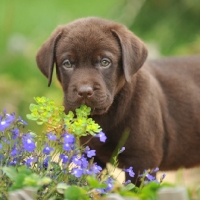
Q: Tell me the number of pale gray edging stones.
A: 3